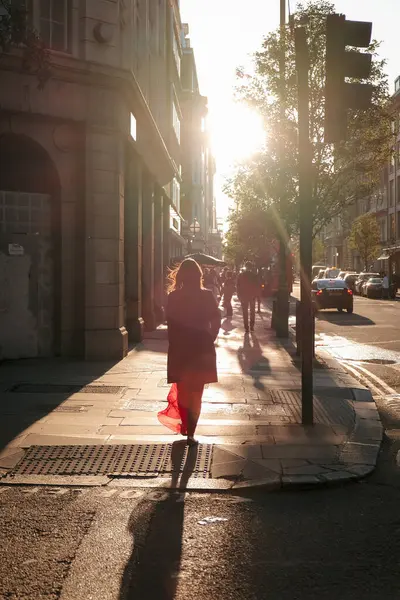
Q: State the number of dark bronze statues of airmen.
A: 0